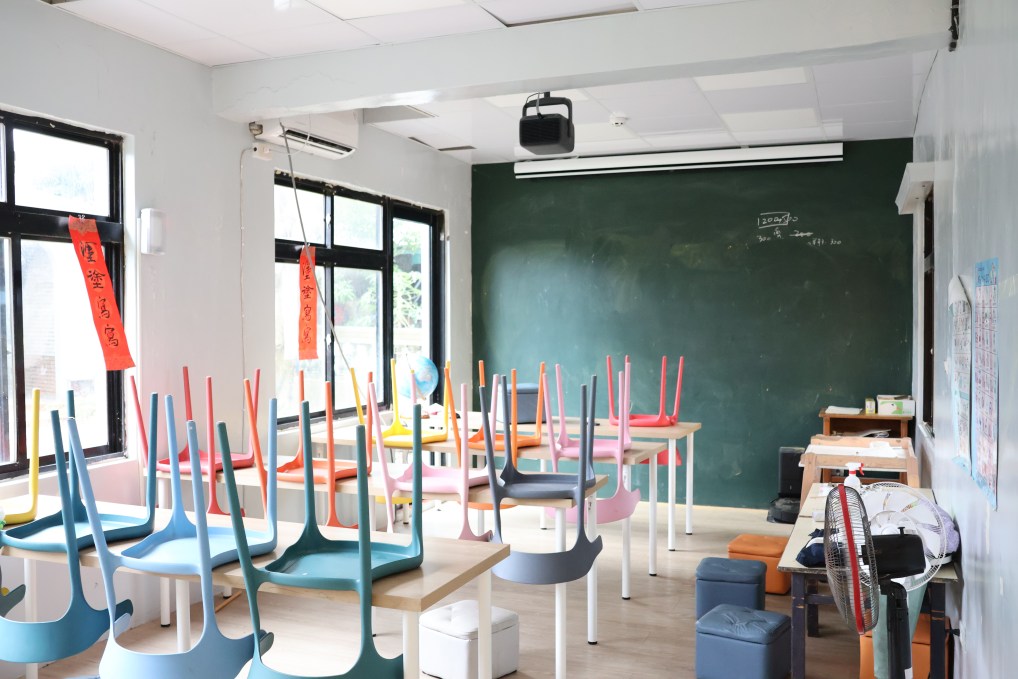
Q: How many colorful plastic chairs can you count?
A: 12